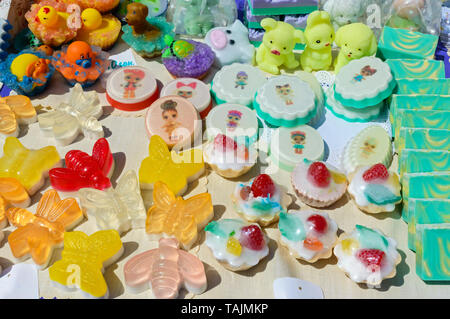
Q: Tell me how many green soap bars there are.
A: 10